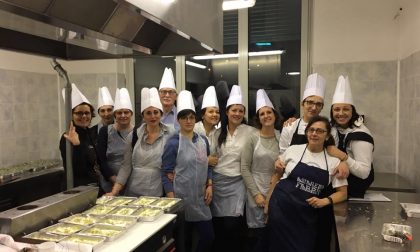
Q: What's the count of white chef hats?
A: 11